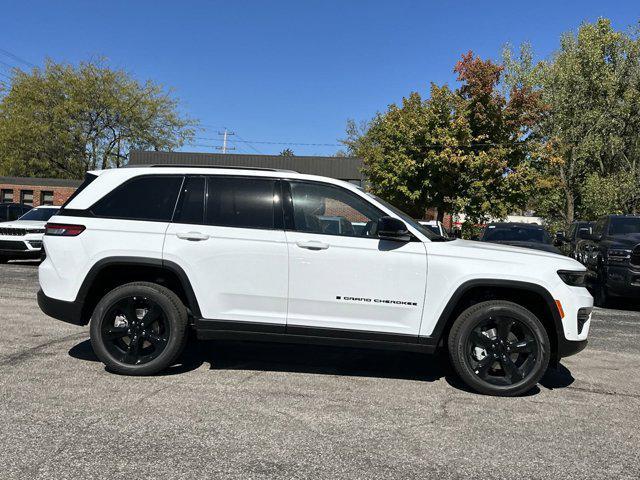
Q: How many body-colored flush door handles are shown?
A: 2